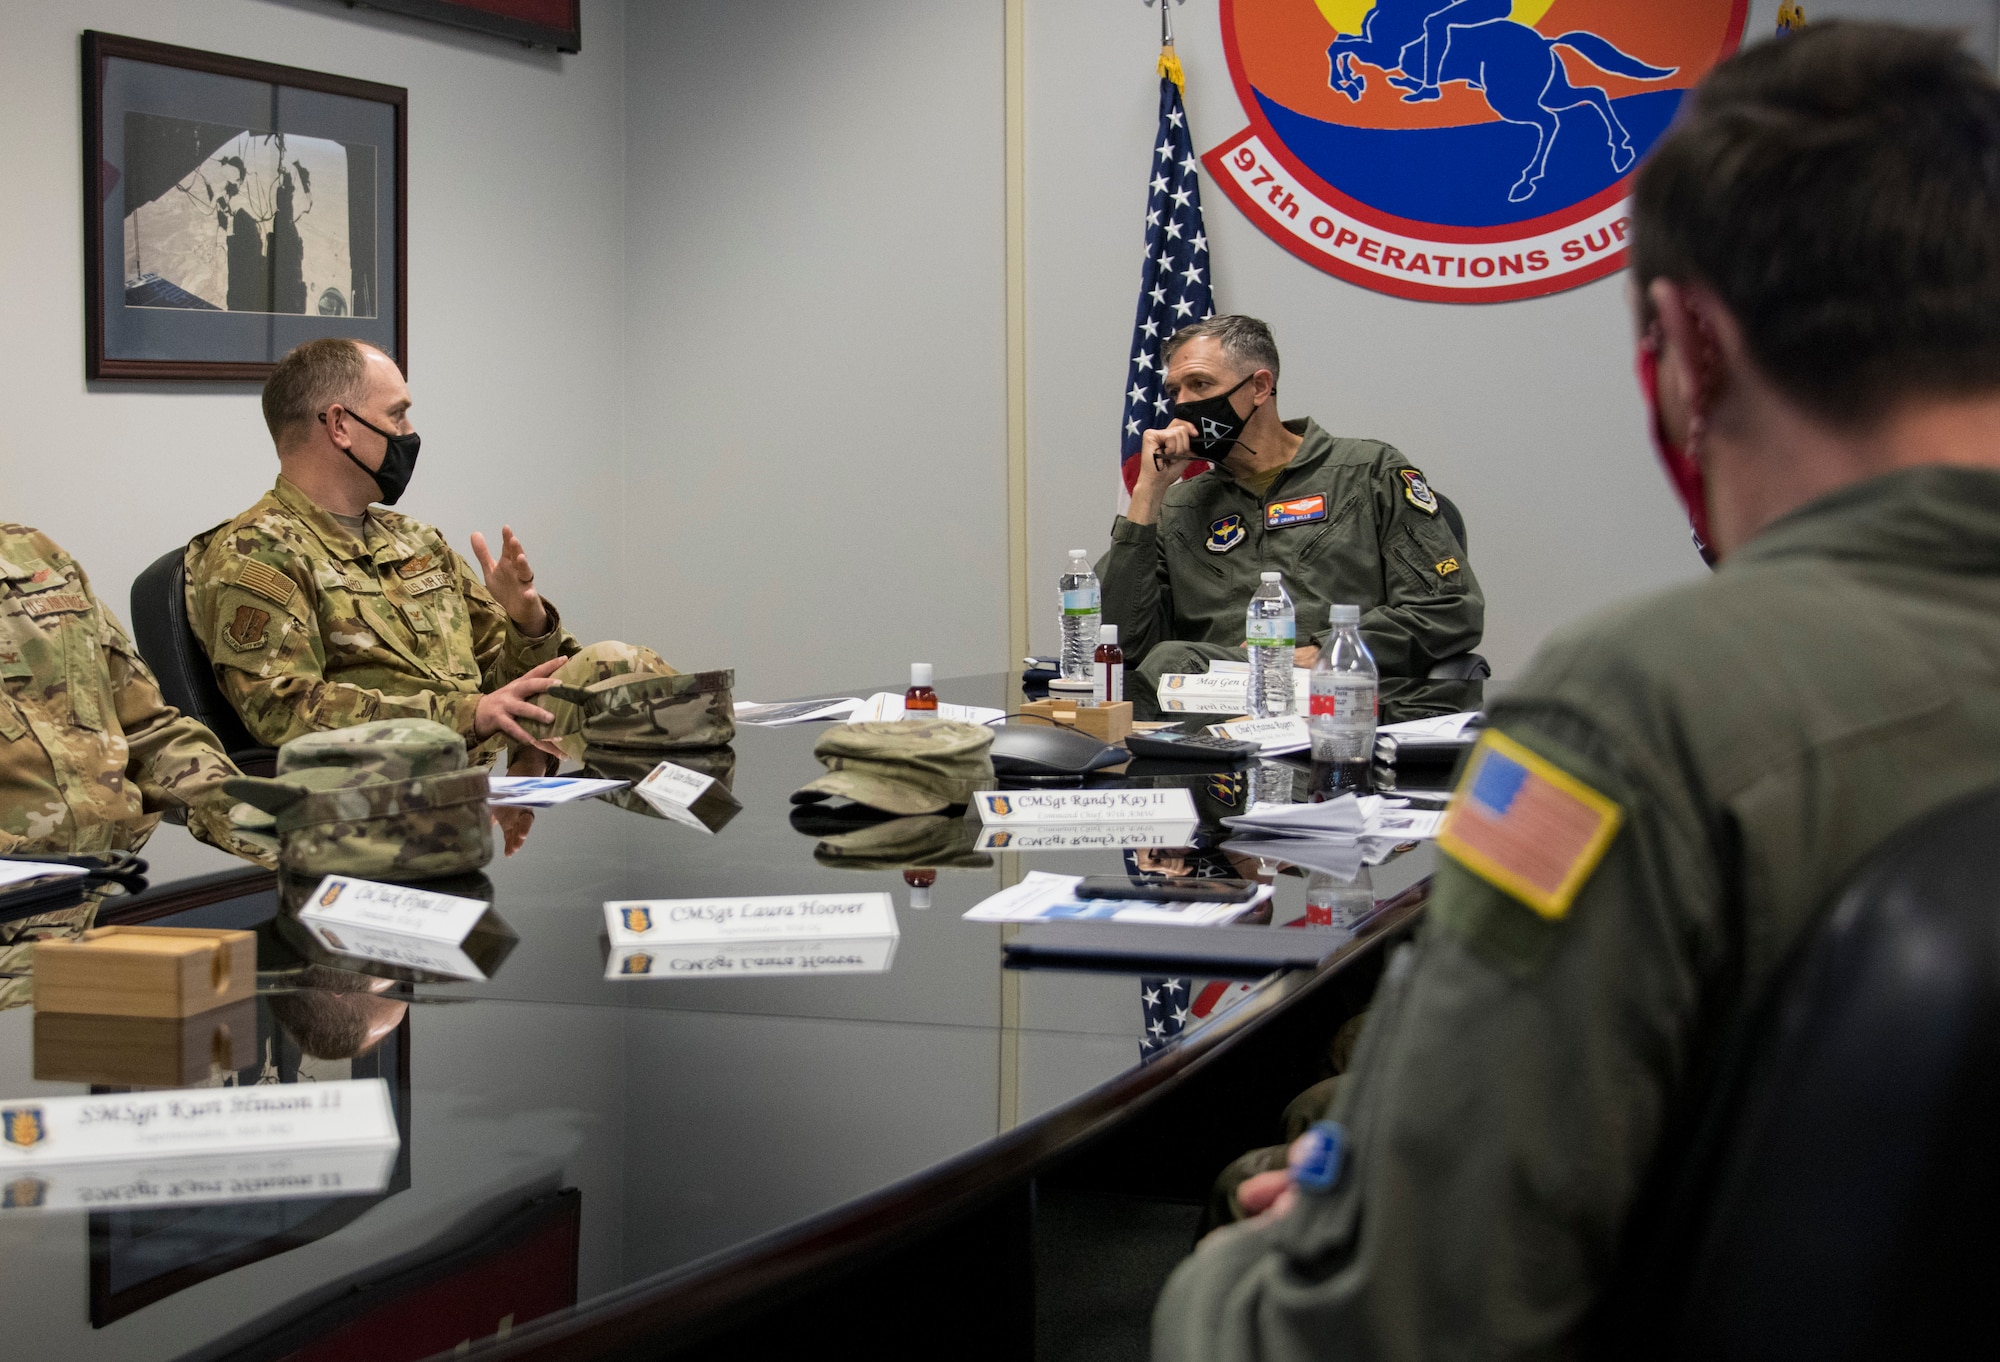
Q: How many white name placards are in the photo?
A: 7